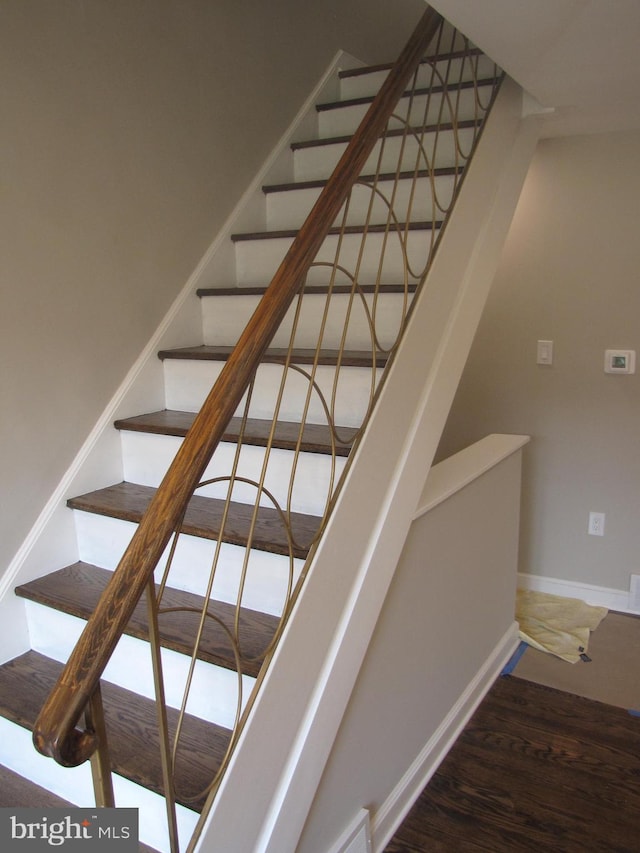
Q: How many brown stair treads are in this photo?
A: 12